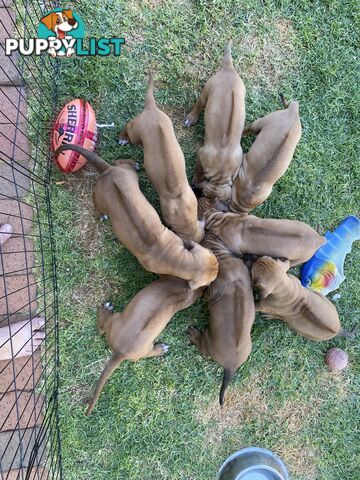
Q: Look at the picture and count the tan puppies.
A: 8